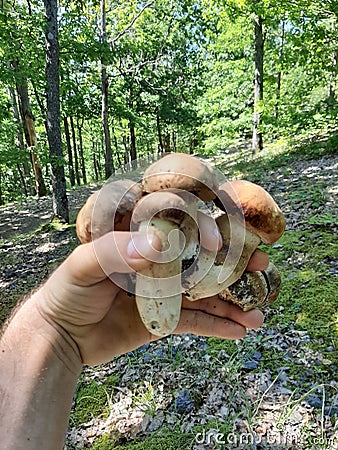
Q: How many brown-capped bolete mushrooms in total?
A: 5